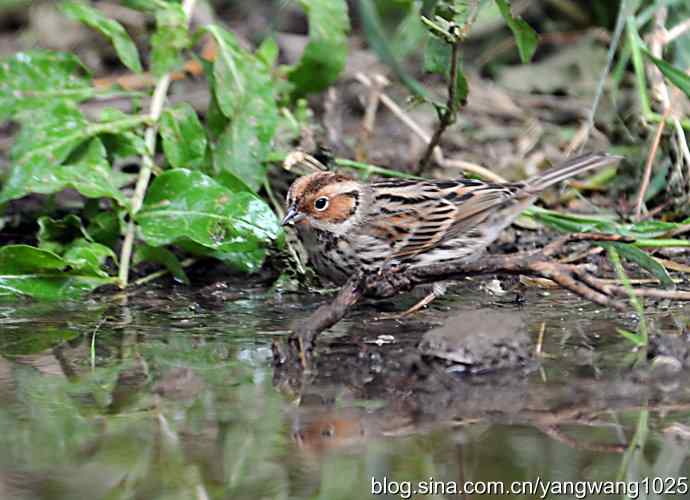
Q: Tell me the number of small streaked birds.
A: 1